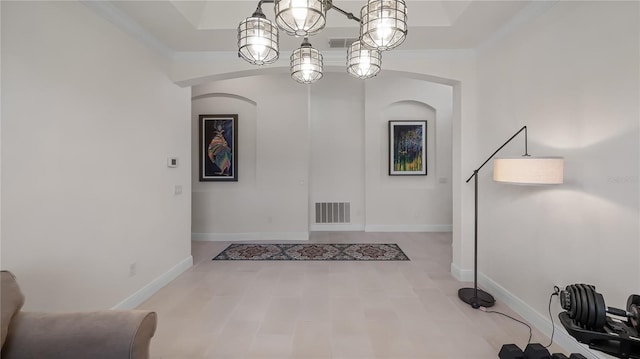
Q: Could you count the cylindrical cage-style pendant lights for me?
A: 5